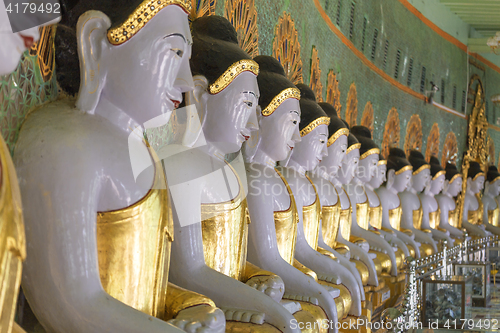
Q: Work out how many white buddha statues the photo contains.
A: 15